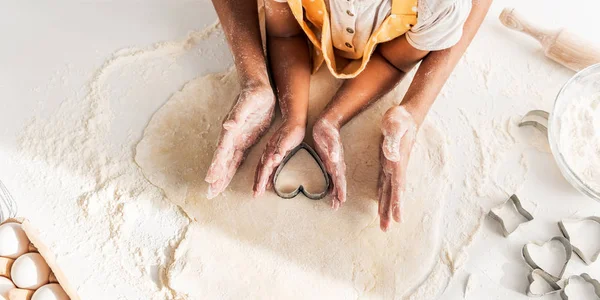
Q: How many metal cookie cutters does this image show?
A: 7